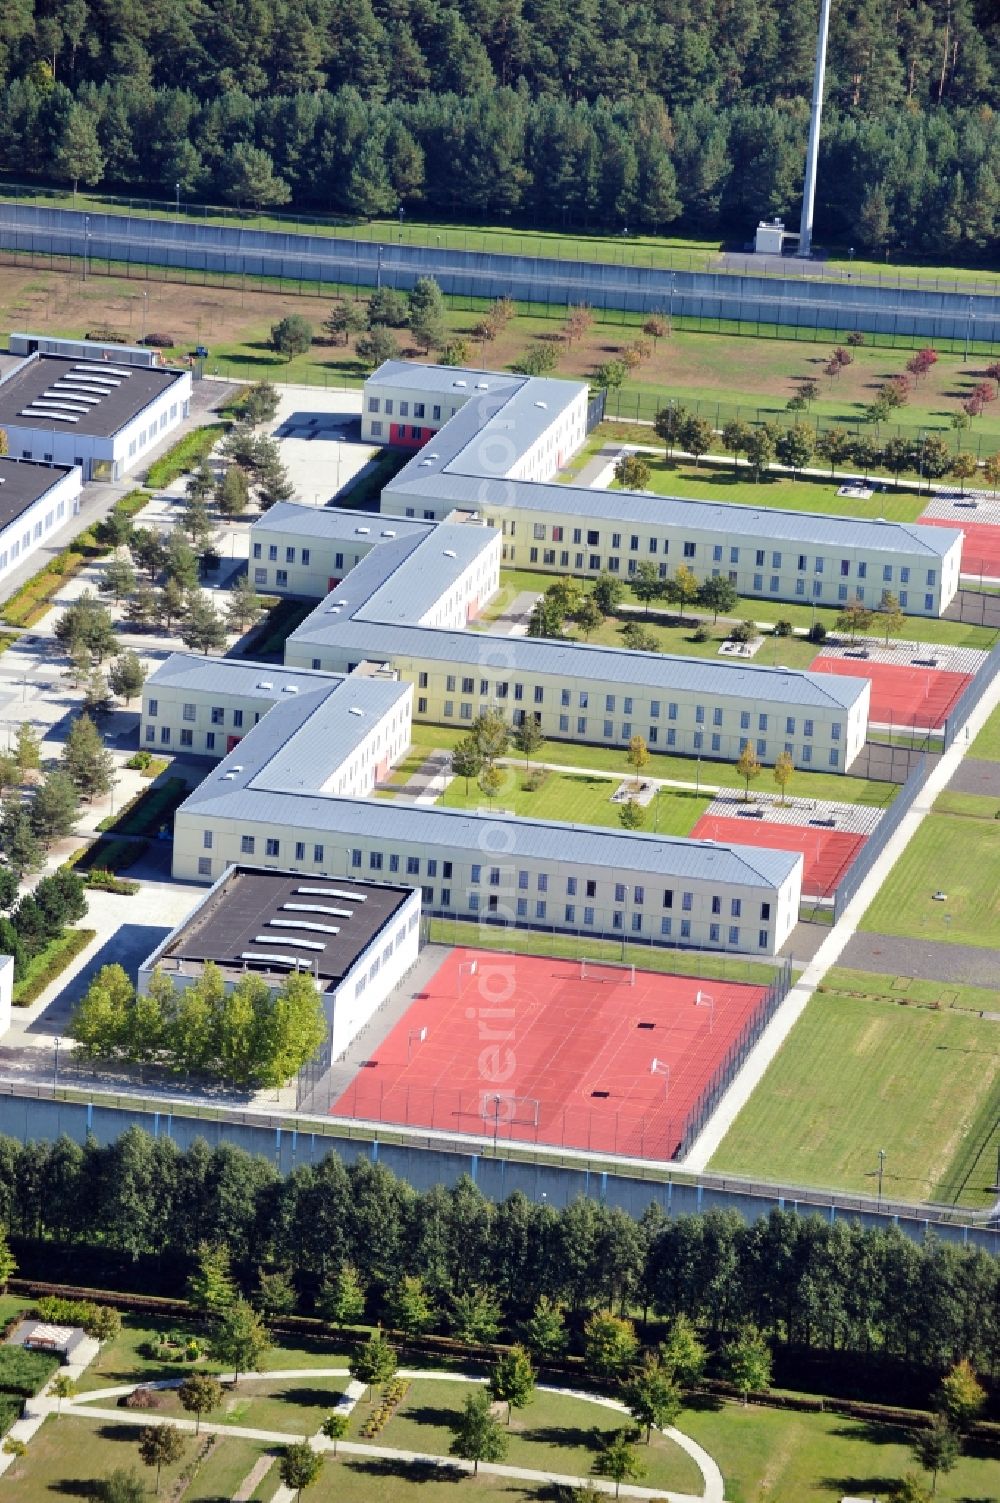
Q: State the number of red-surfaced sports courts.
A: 4